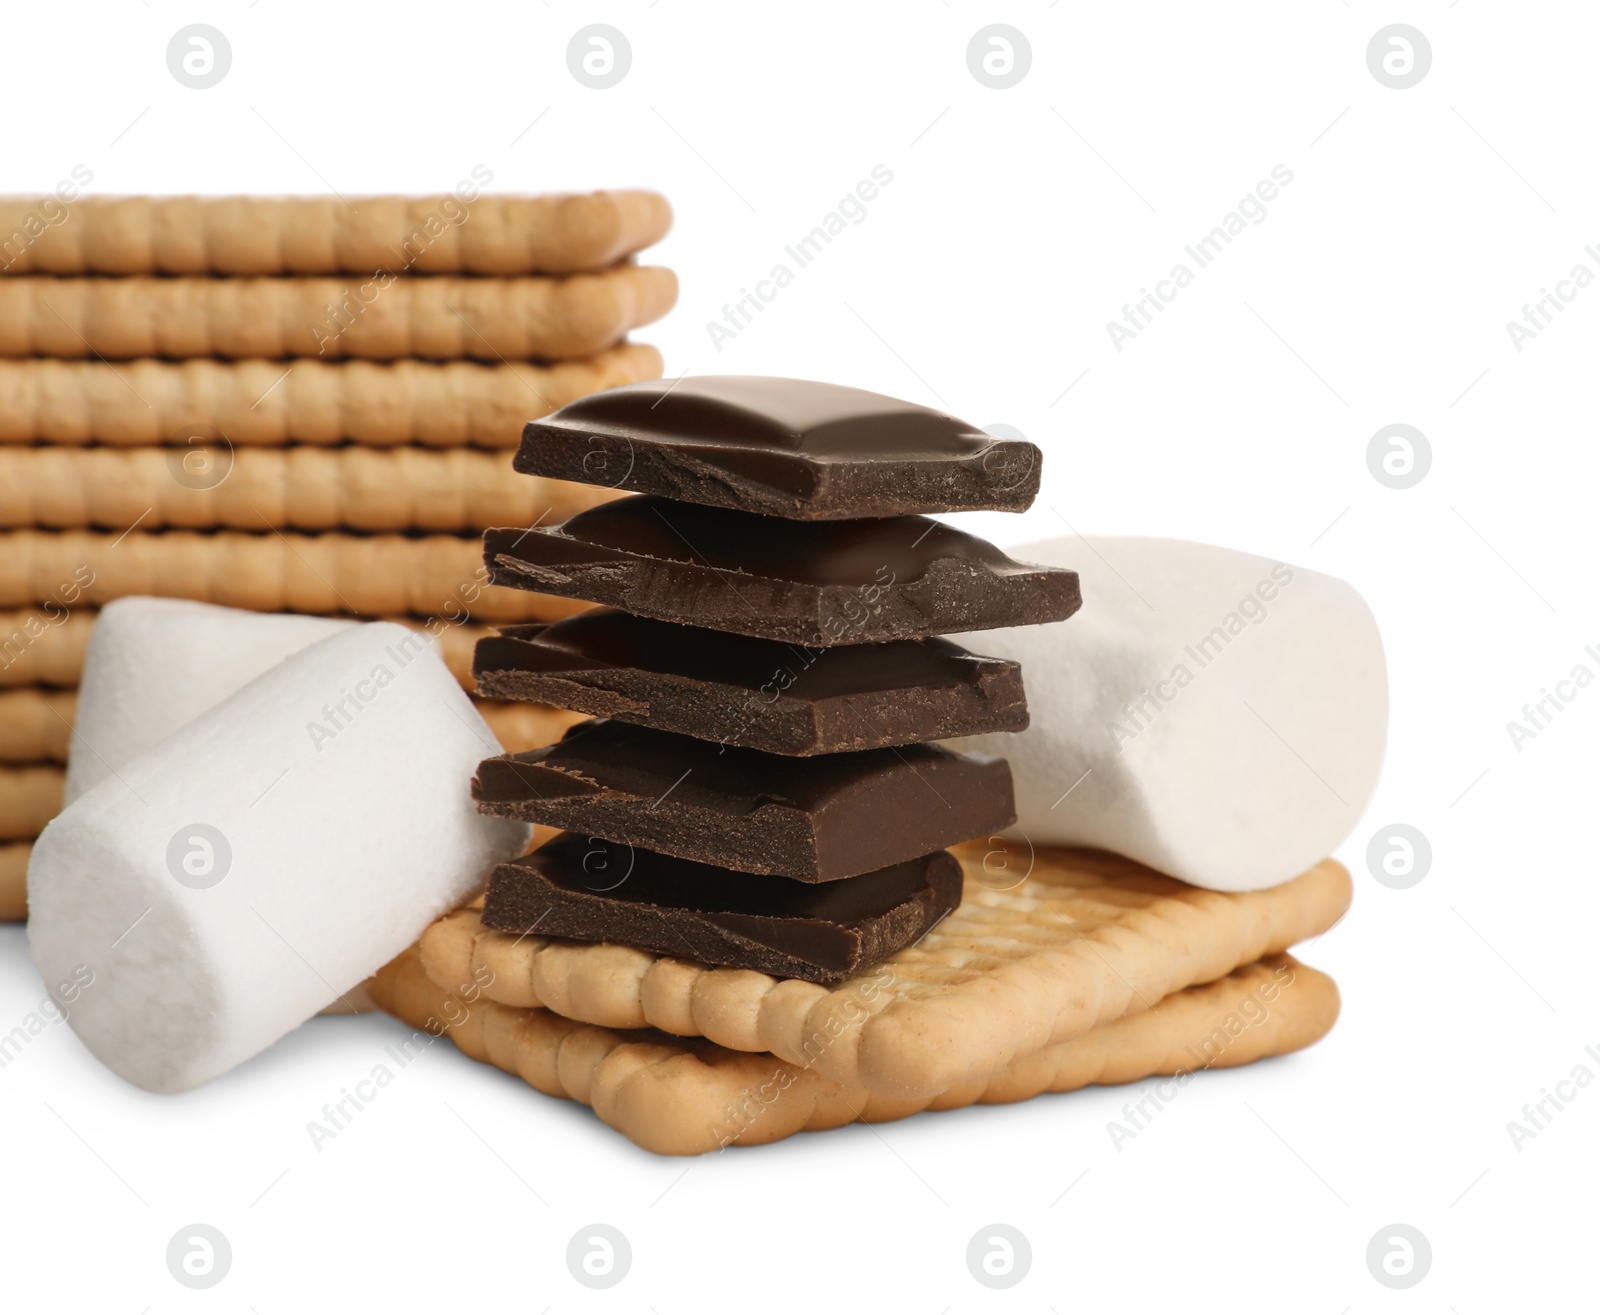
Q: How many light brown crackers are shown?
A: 11